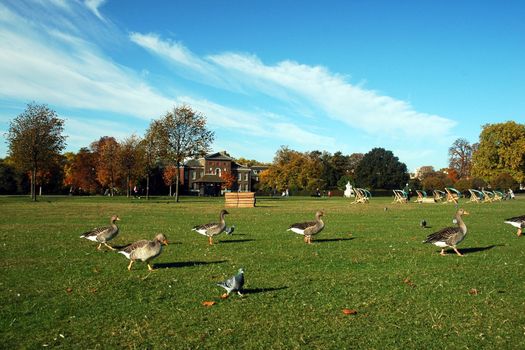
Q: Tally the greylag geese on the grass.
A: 6